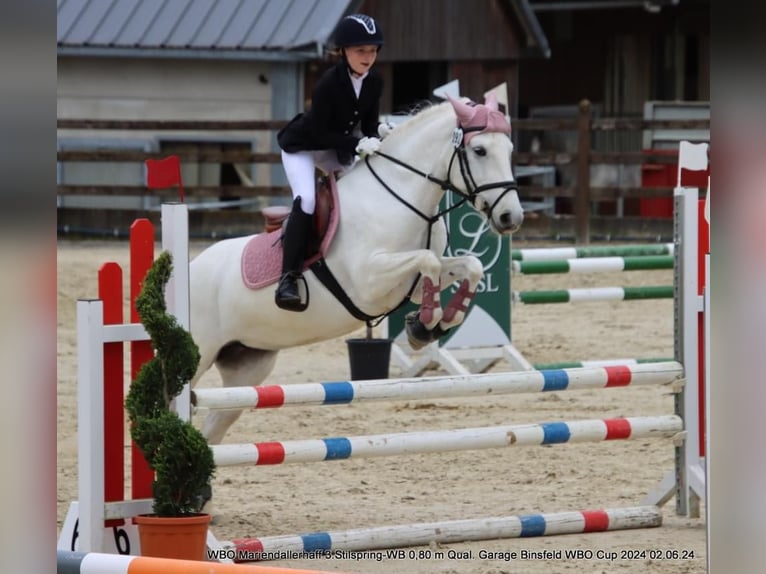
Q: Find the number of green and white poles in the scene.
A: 4